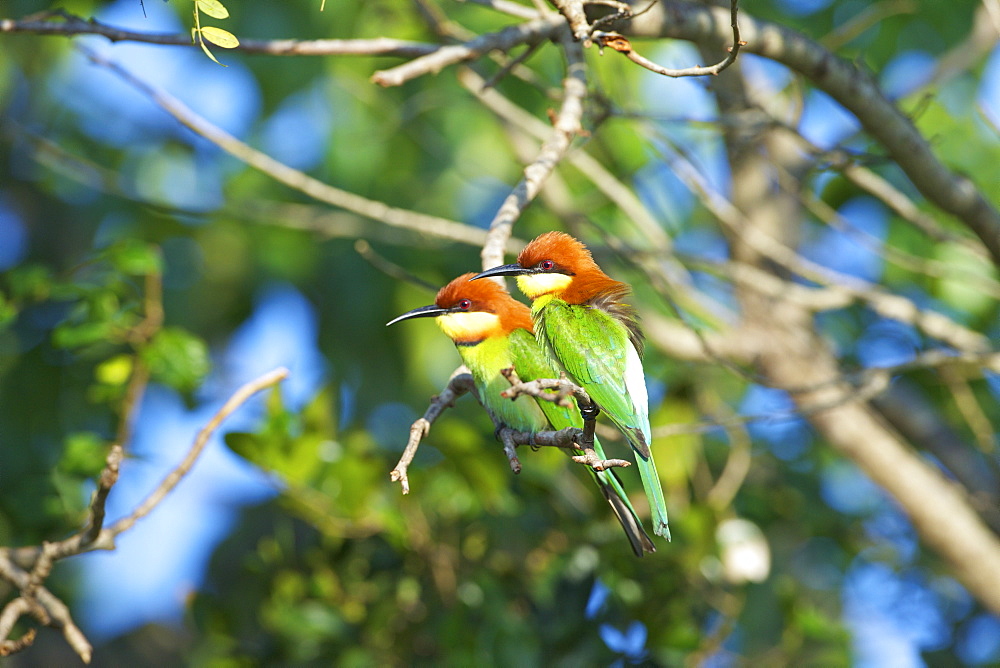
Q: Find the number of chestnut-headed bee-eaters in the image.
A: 2